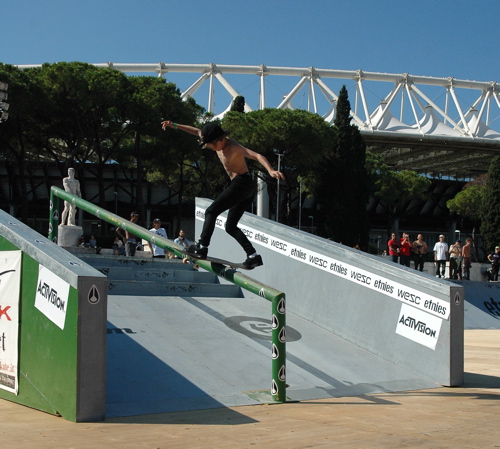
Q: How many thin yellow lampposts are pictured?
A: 0